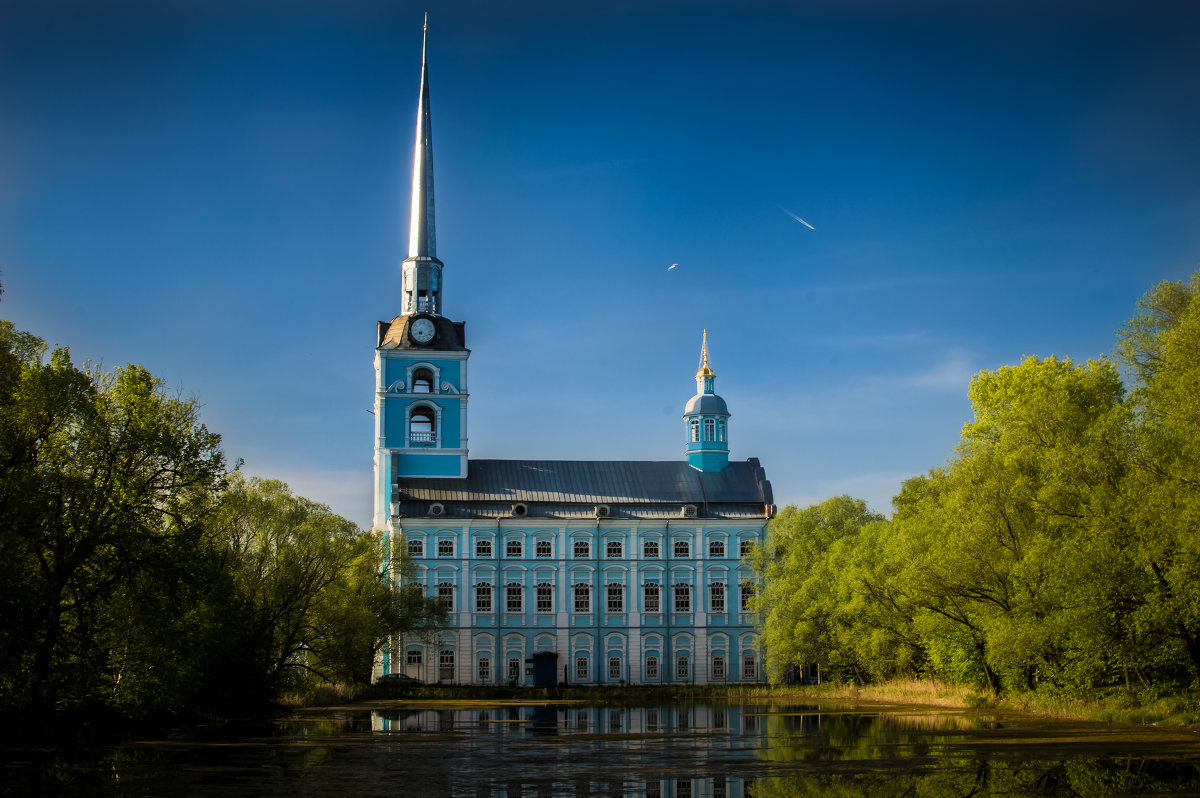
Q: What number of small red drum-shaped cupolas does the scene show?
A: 0